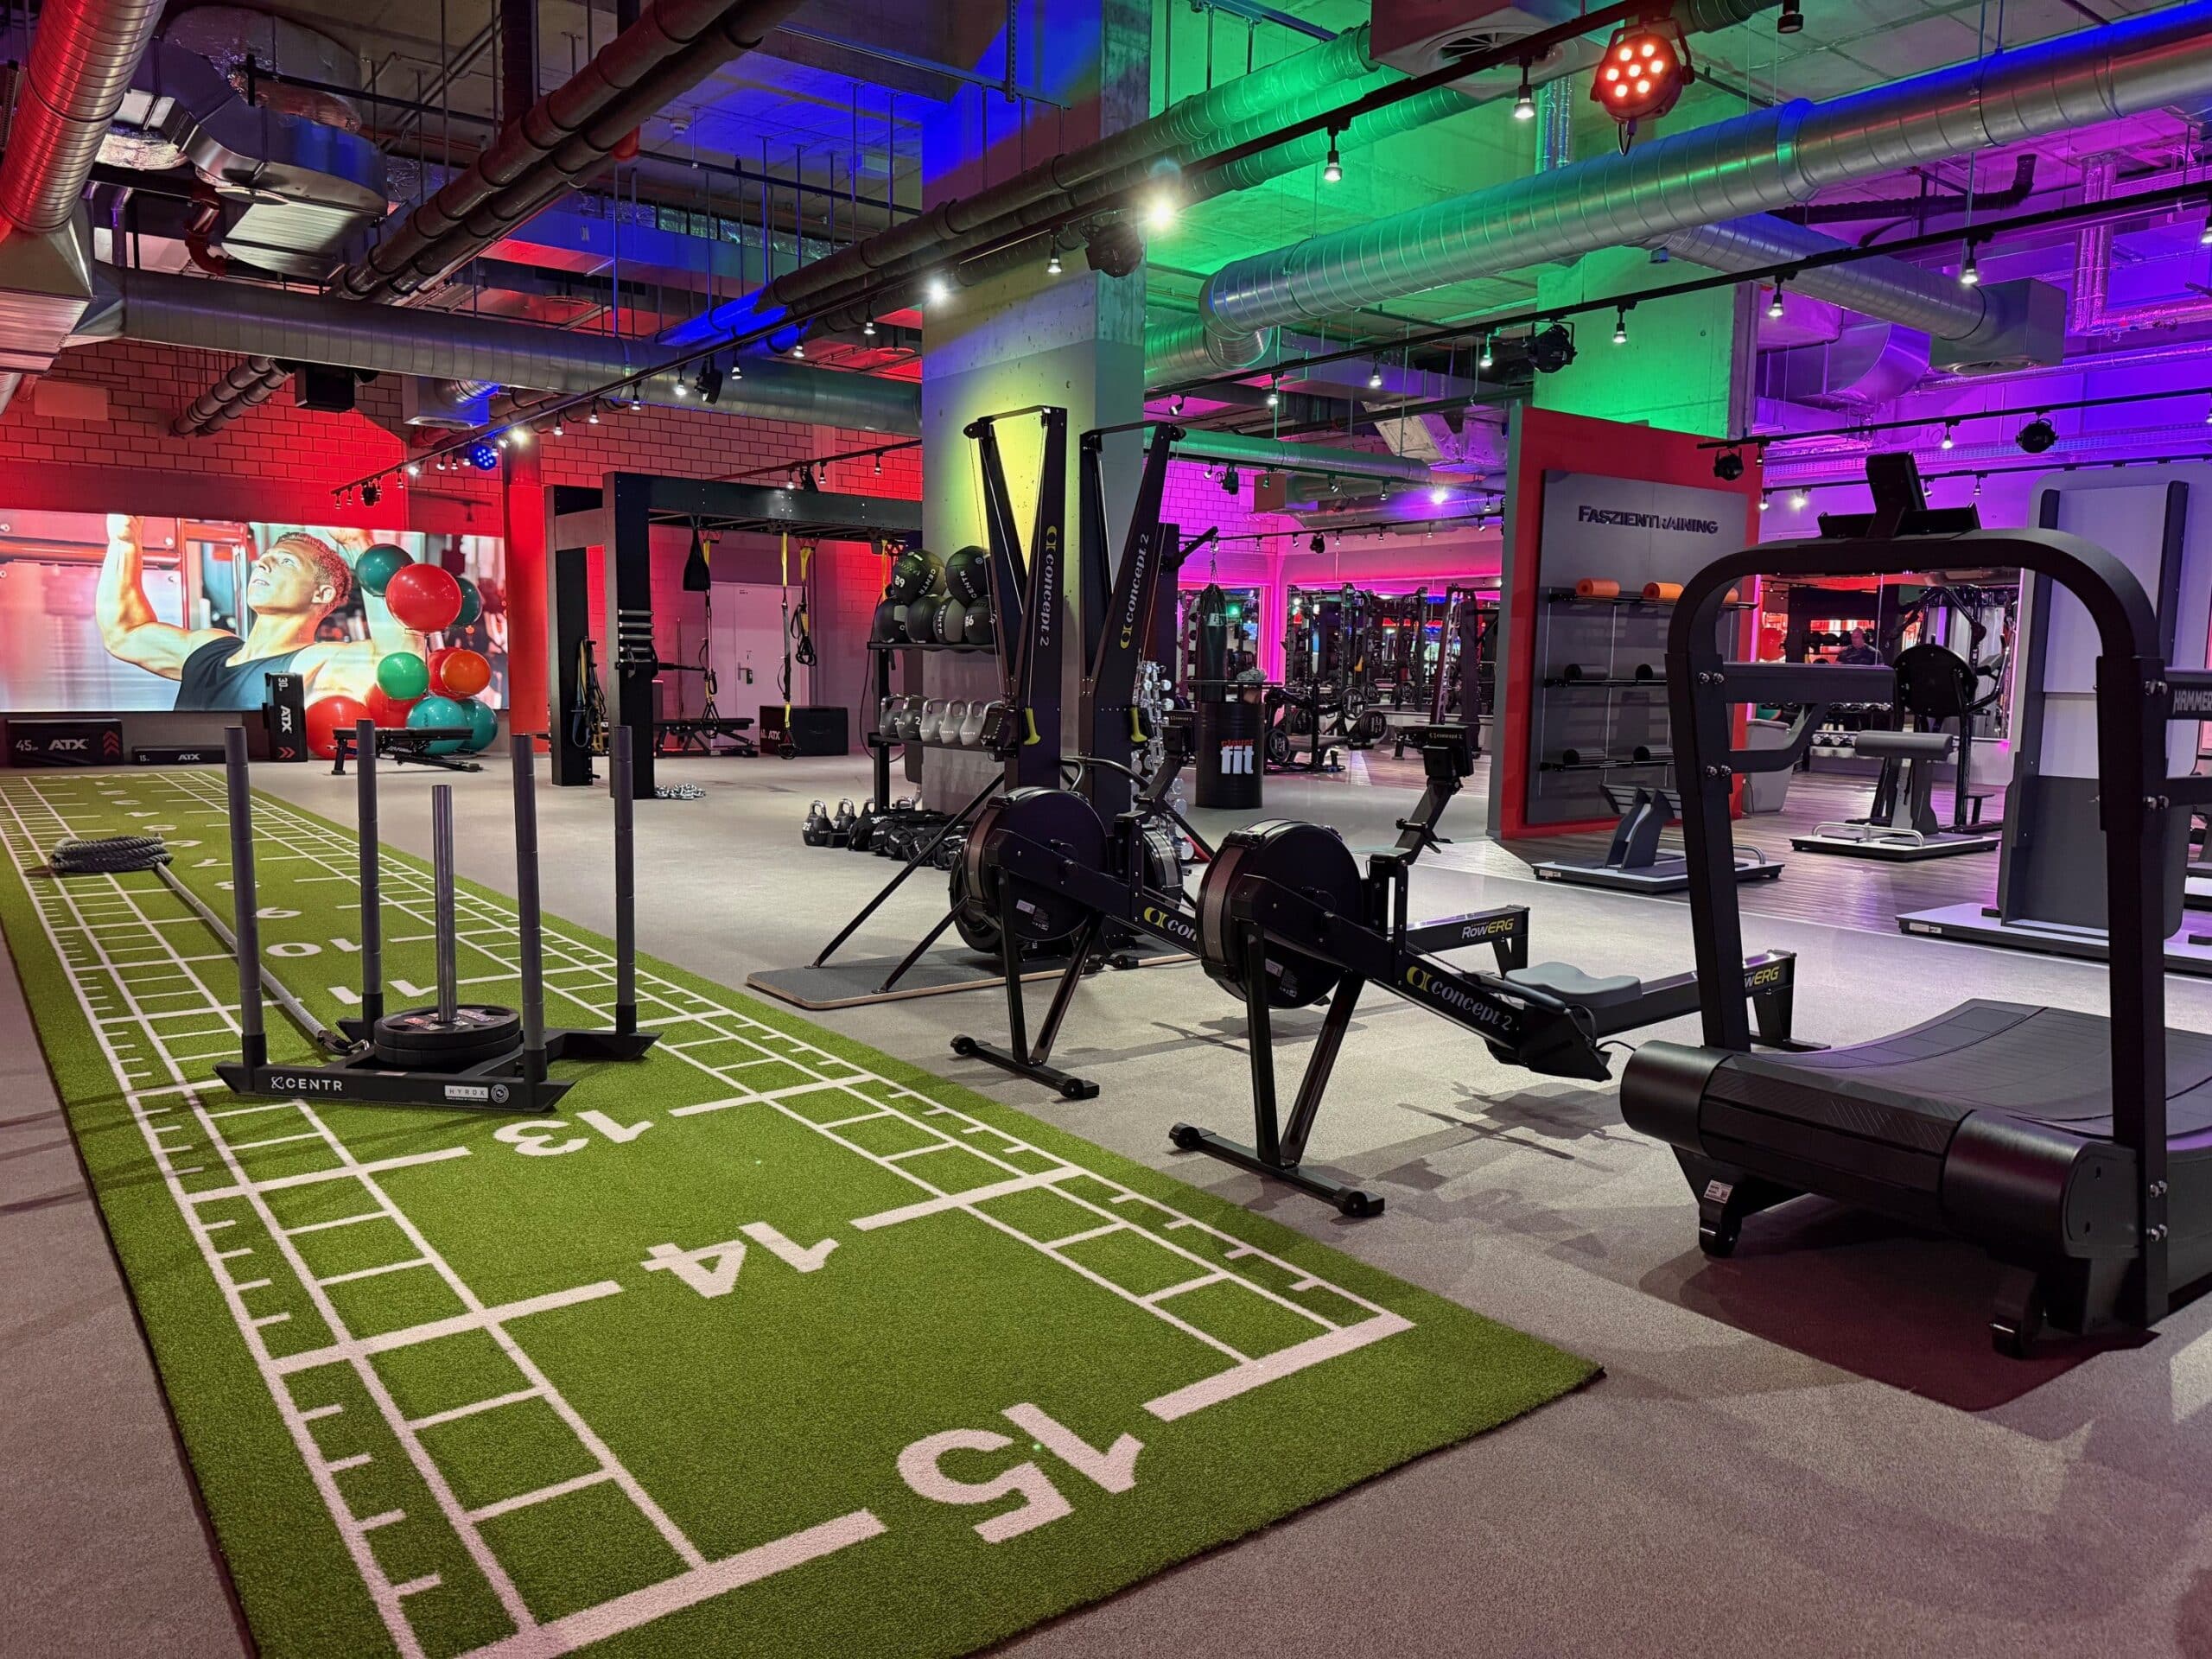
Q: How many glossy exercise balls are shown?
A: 10